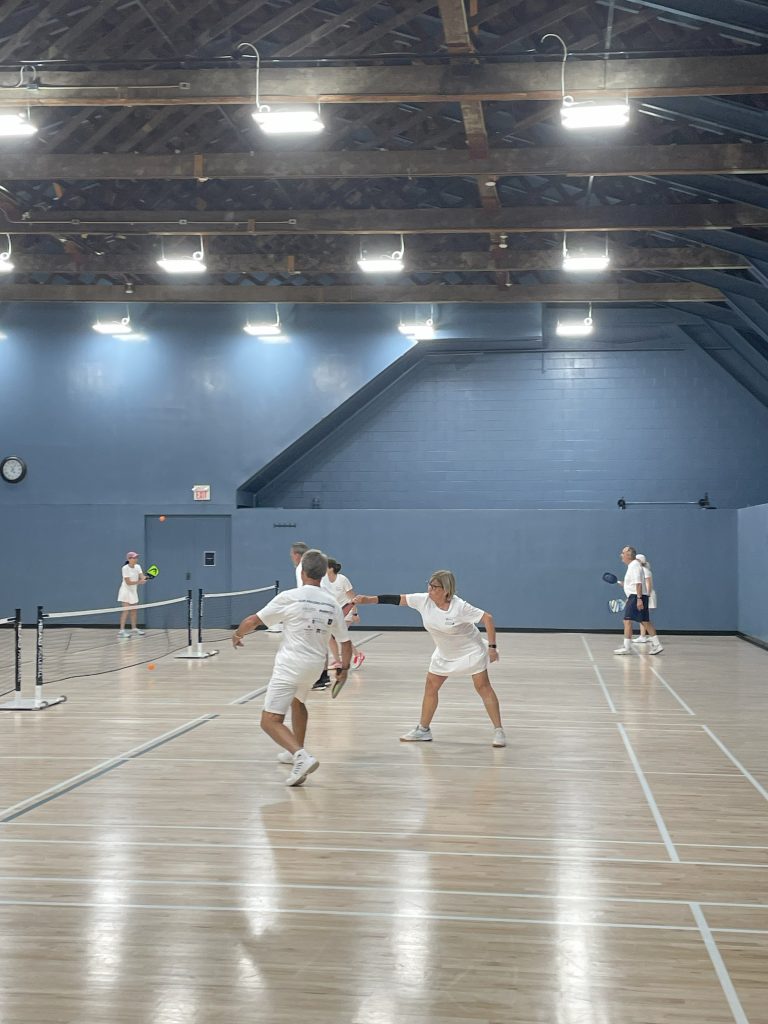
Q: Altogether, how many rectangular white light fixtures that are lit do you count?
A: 11